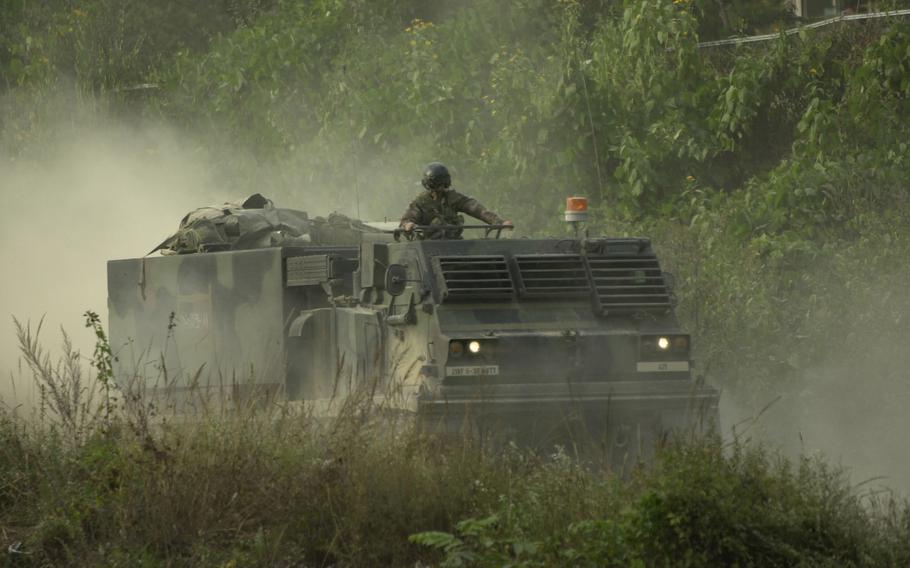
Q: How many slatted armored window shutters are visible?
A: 3